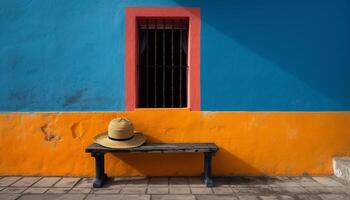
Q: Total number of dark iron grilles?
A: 1